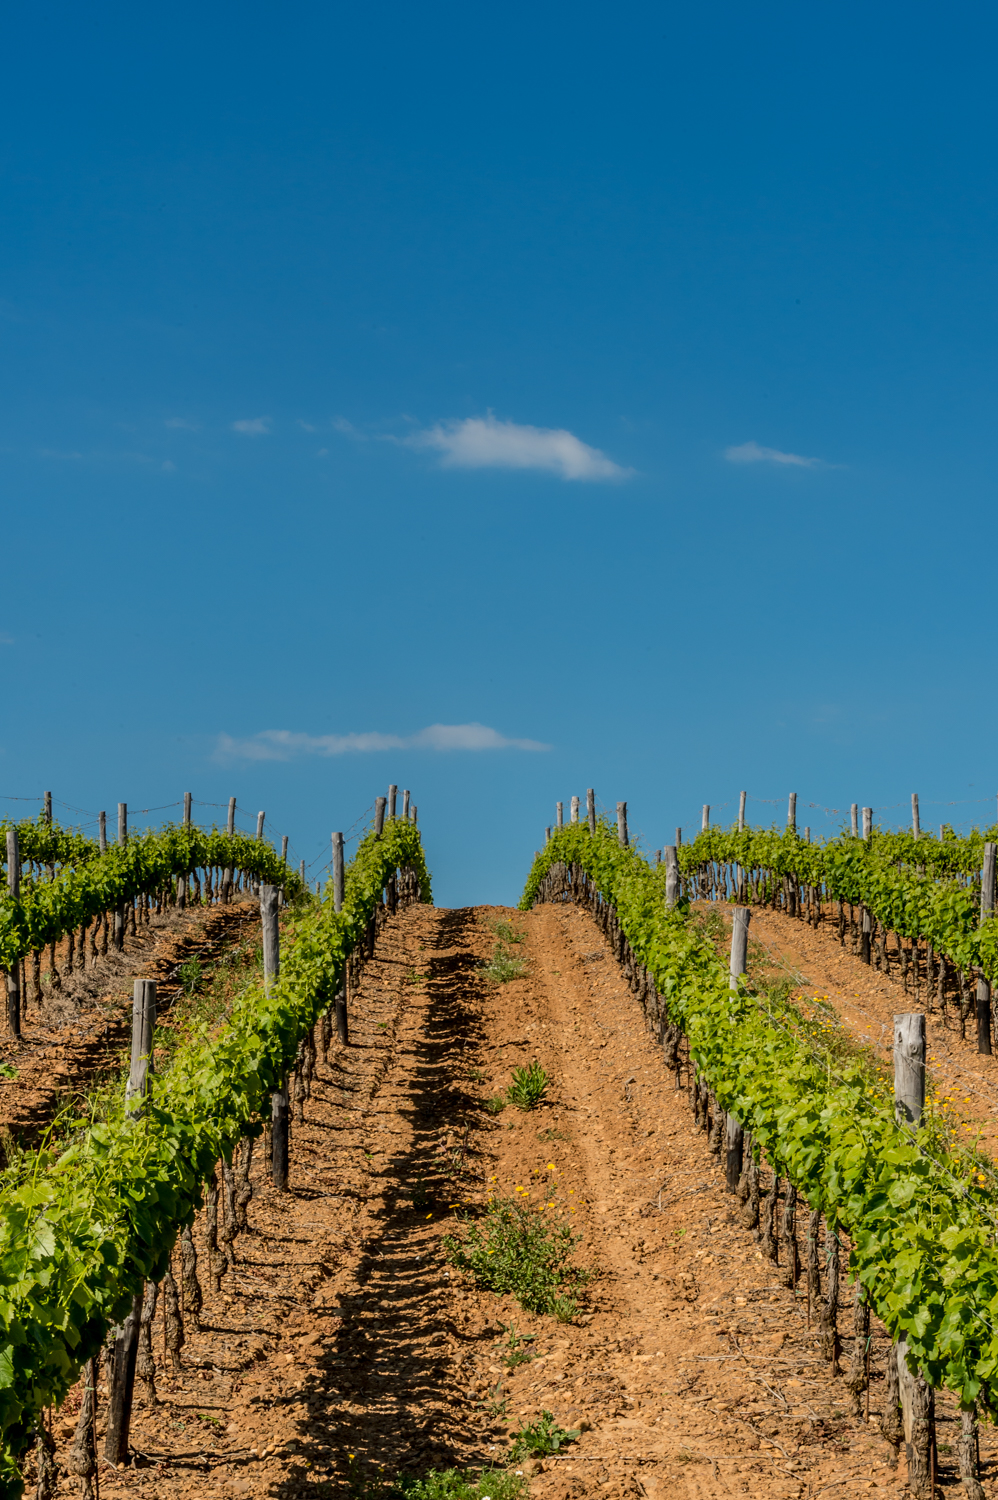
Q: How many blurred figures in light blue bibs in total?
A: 0